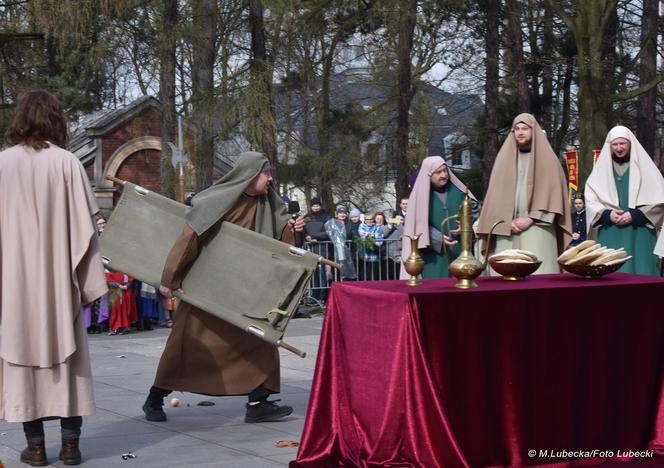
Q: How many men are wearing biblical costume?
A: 5